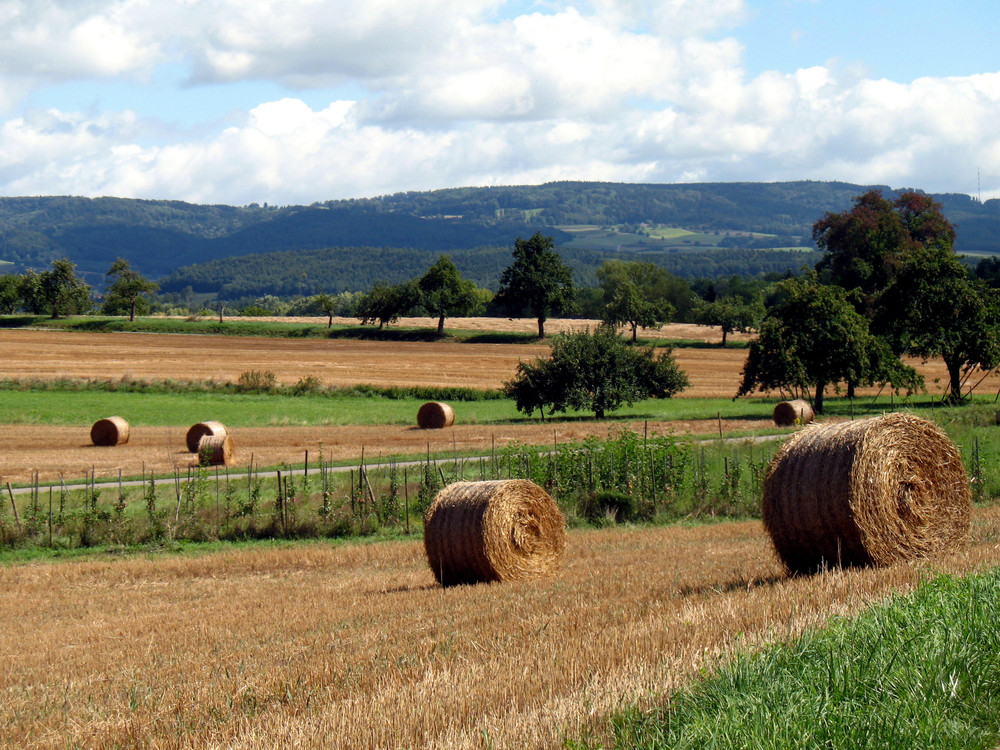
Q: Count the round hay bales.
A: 7